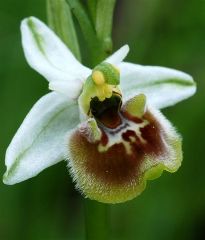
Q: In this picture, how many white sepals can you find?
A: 3